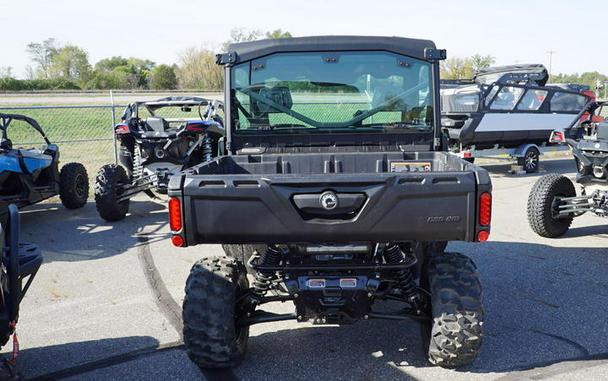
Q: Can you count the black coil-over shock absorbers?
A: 2